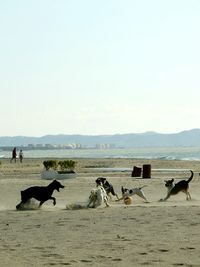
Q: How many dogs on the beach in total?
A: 5